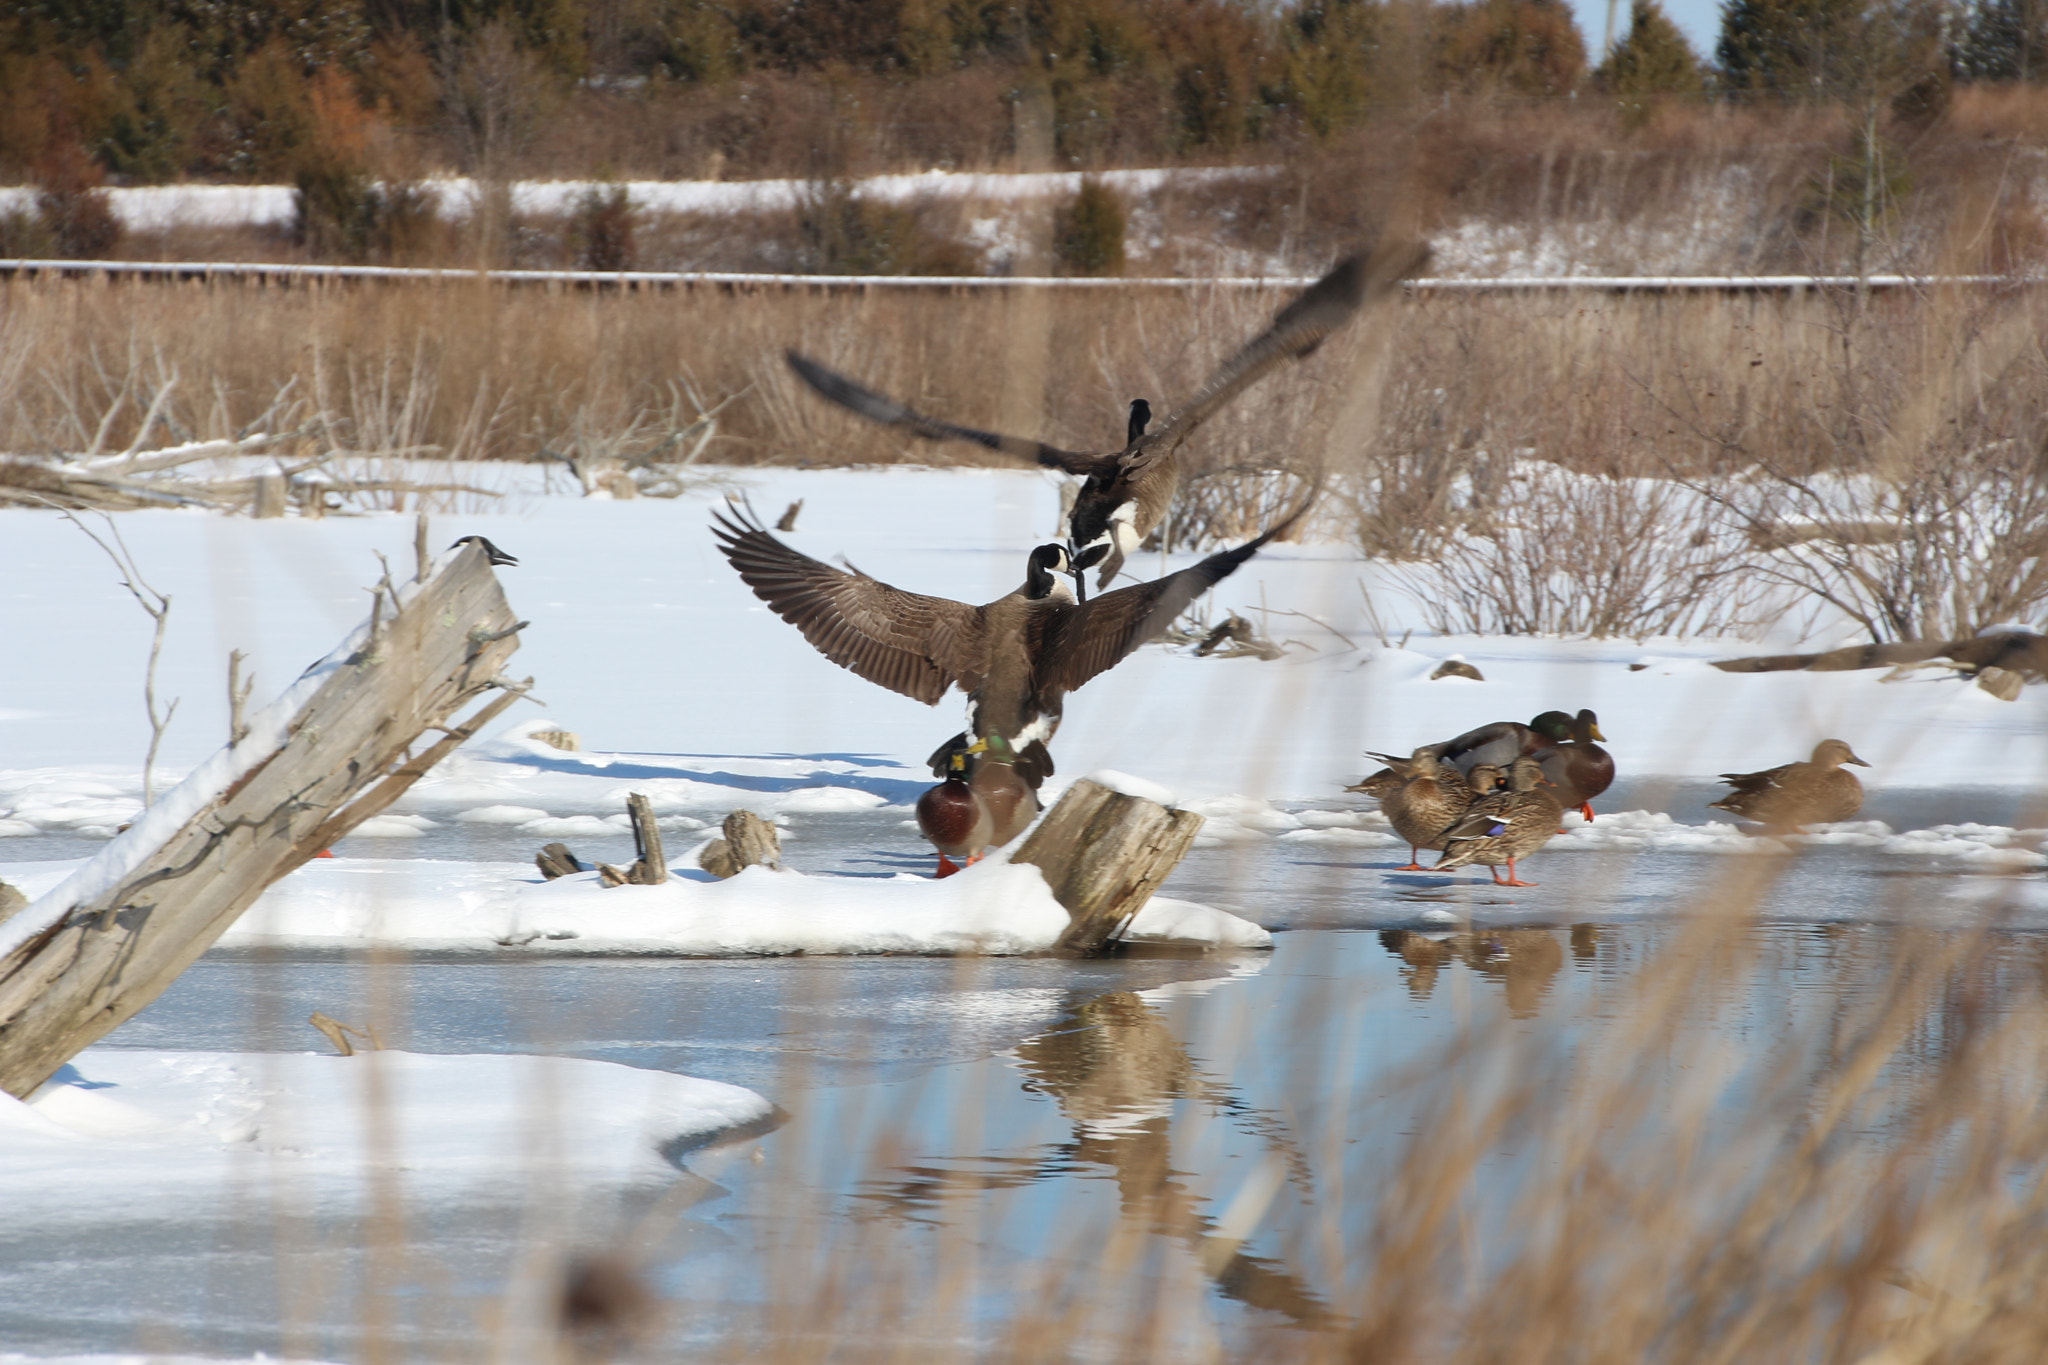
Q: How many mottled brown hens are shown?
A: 4